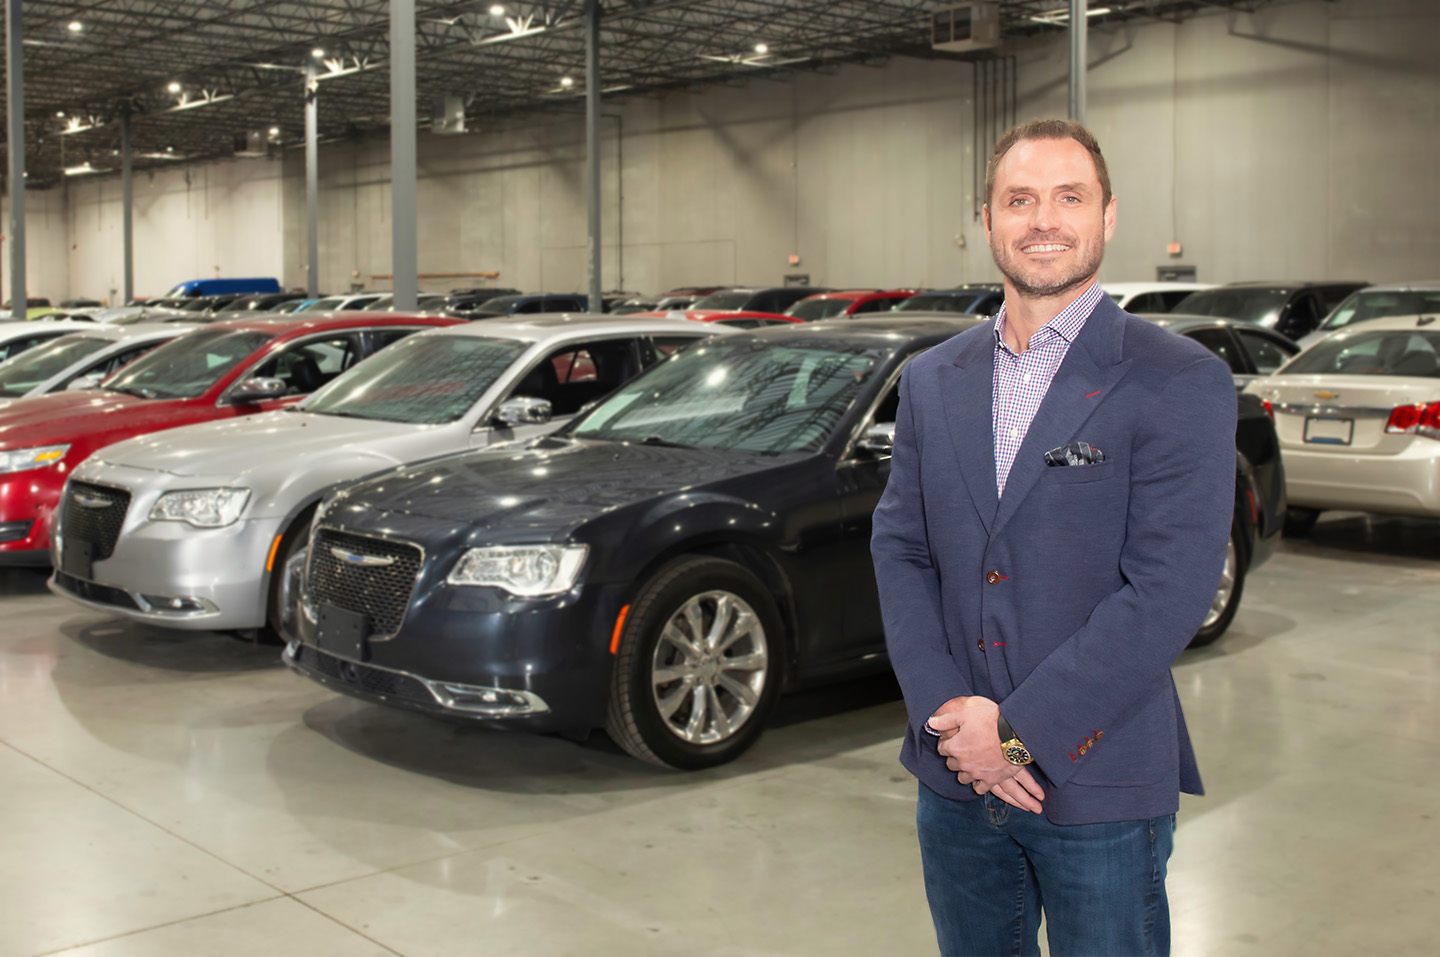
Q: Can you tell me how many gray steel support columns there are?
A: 6